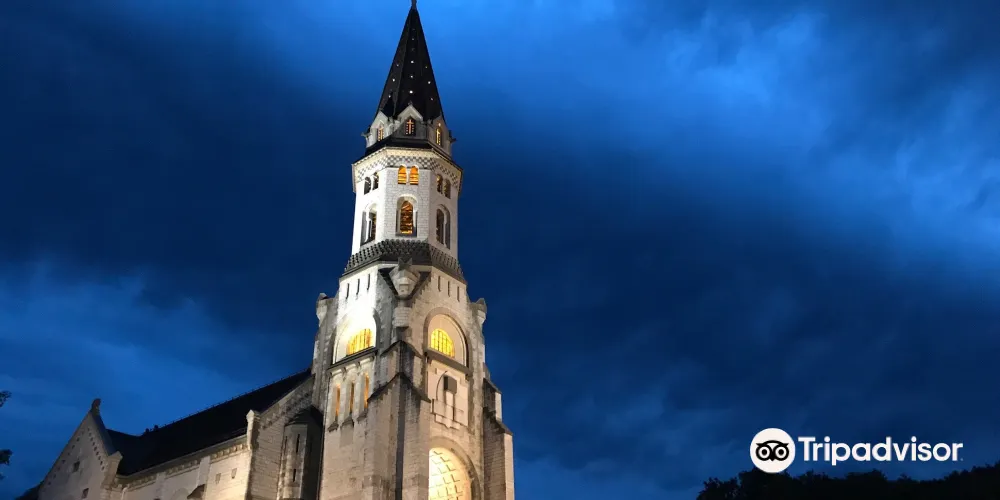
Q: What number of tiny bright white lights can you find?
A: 10